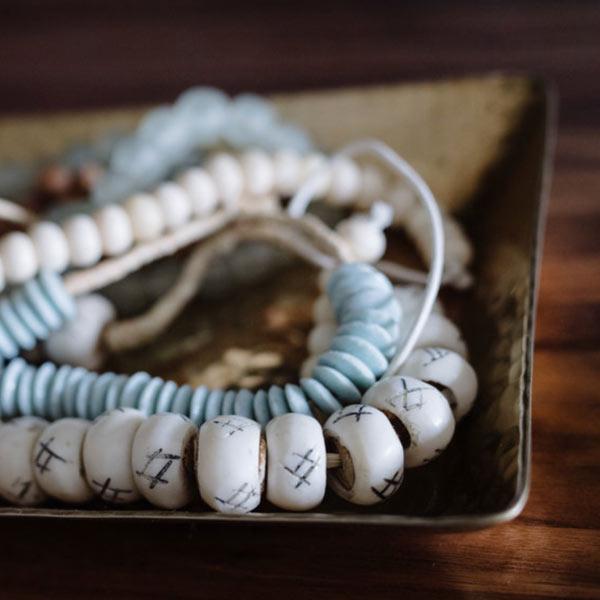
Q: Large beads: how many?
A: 9